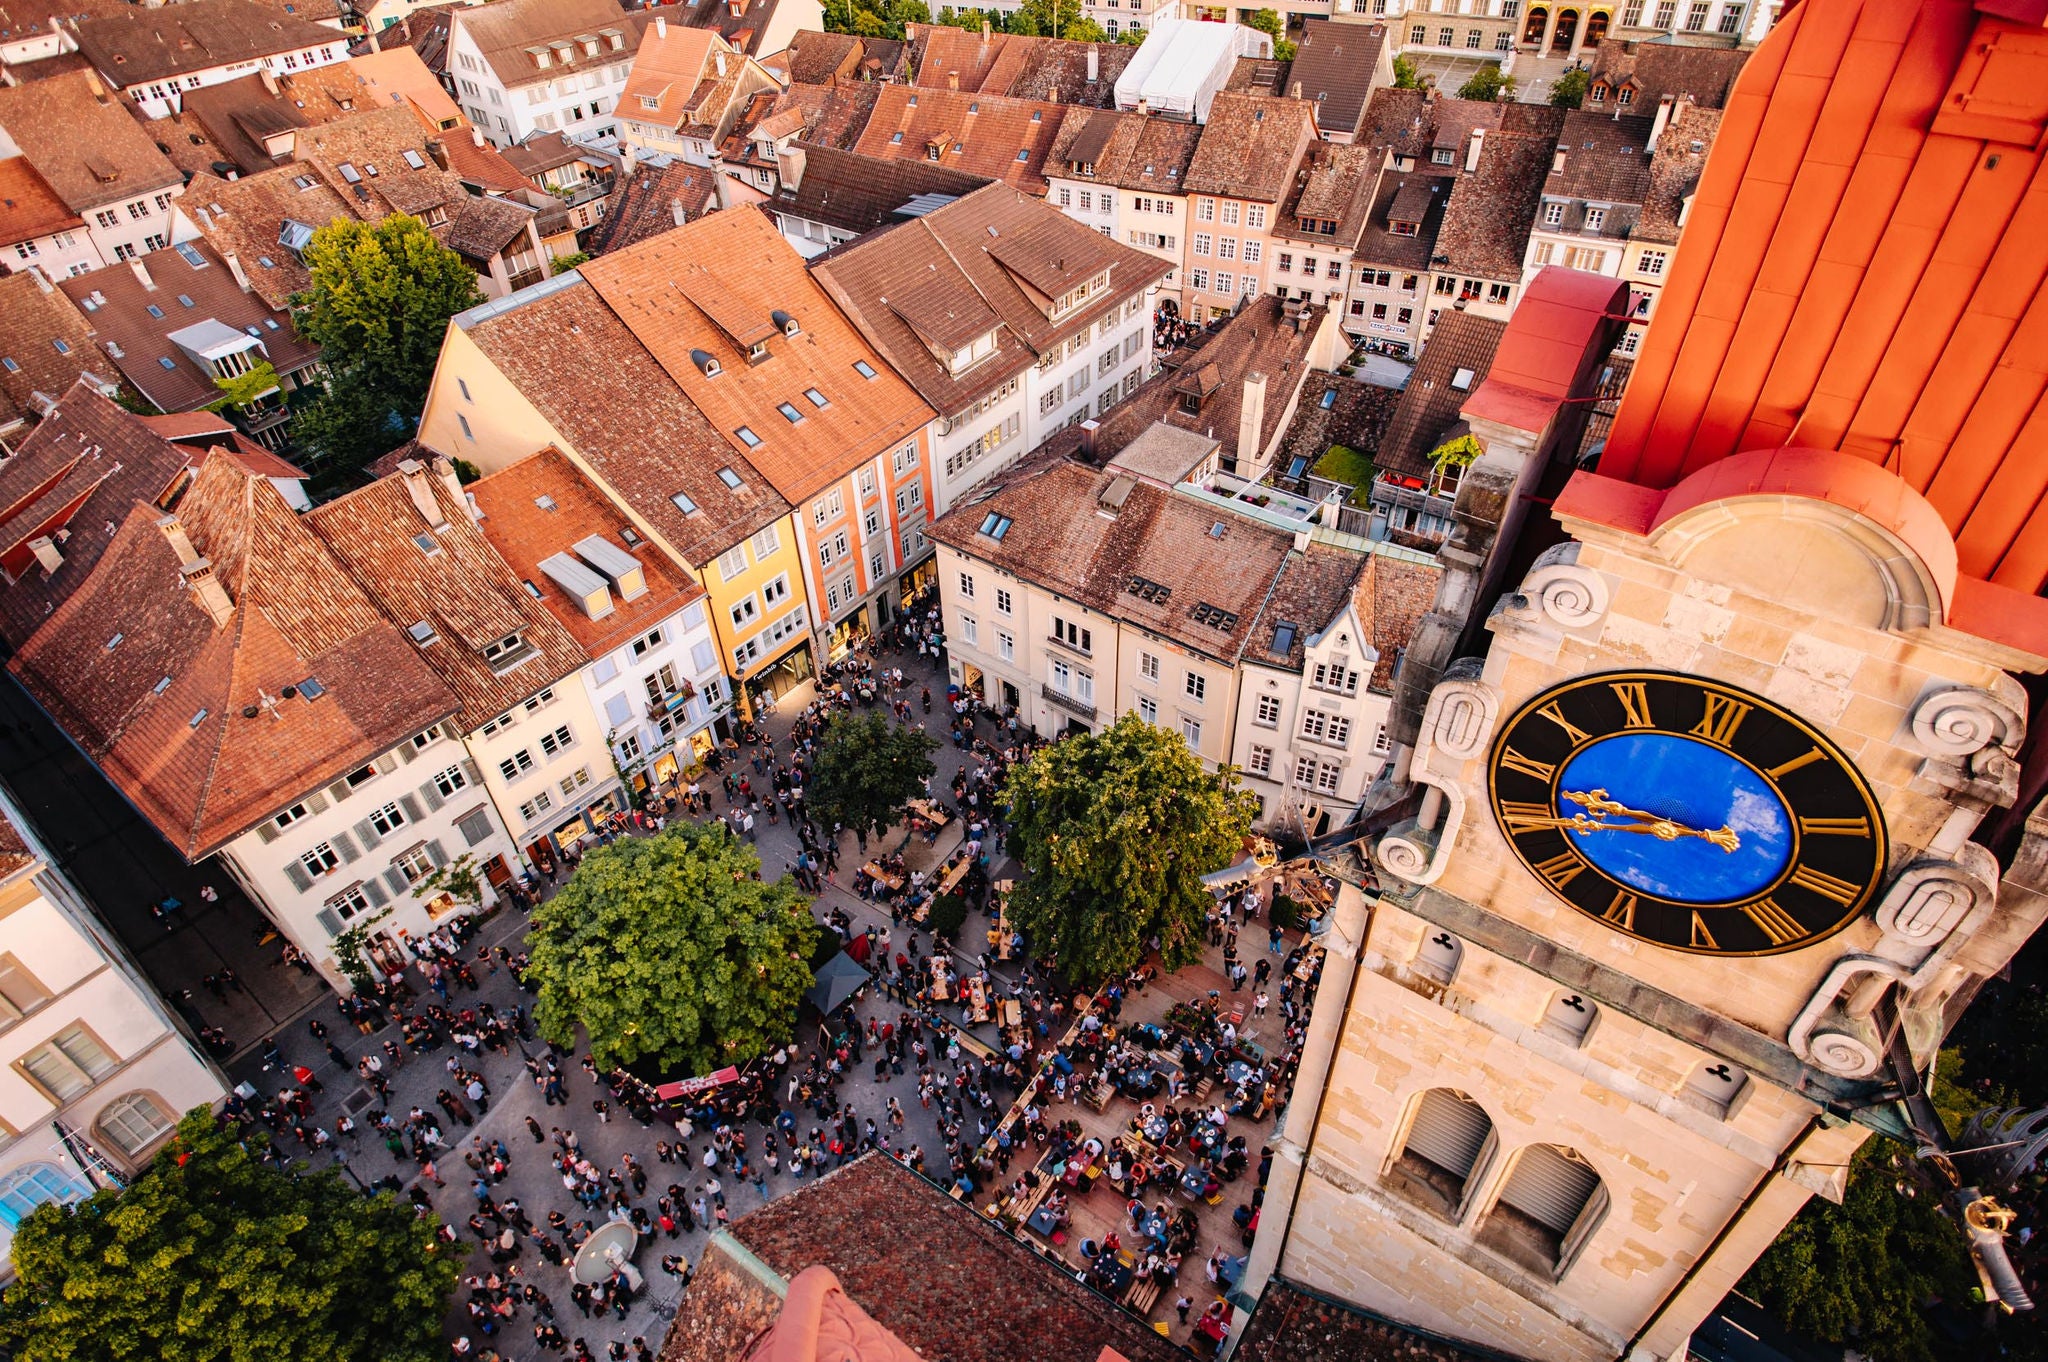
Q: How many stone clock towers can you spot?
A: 1